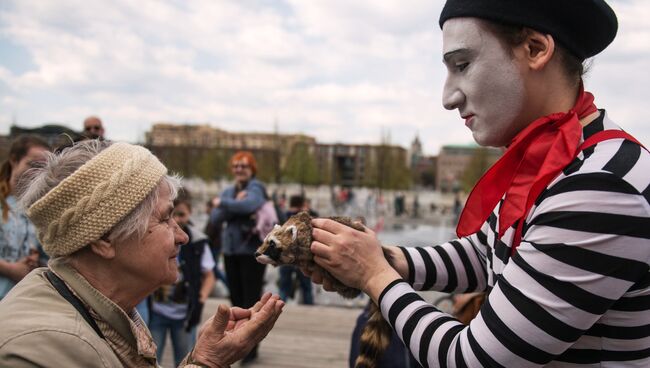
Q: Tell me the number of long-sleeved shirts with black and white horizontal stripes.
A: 1